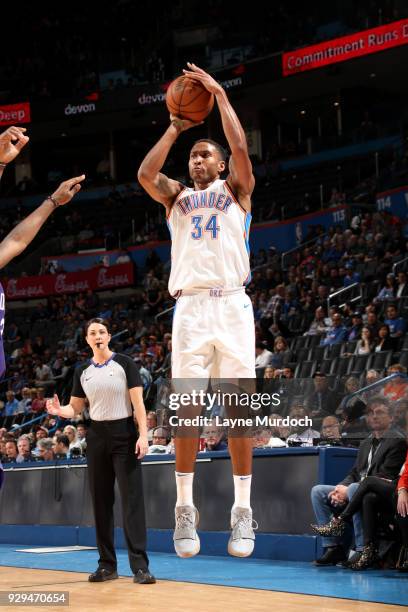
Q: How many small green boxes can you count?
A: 0